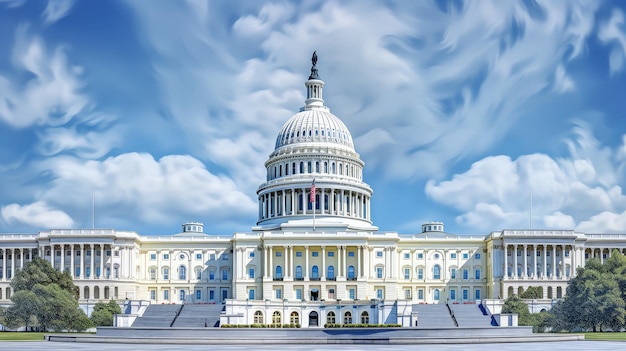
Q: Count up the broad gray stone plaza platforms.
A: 1